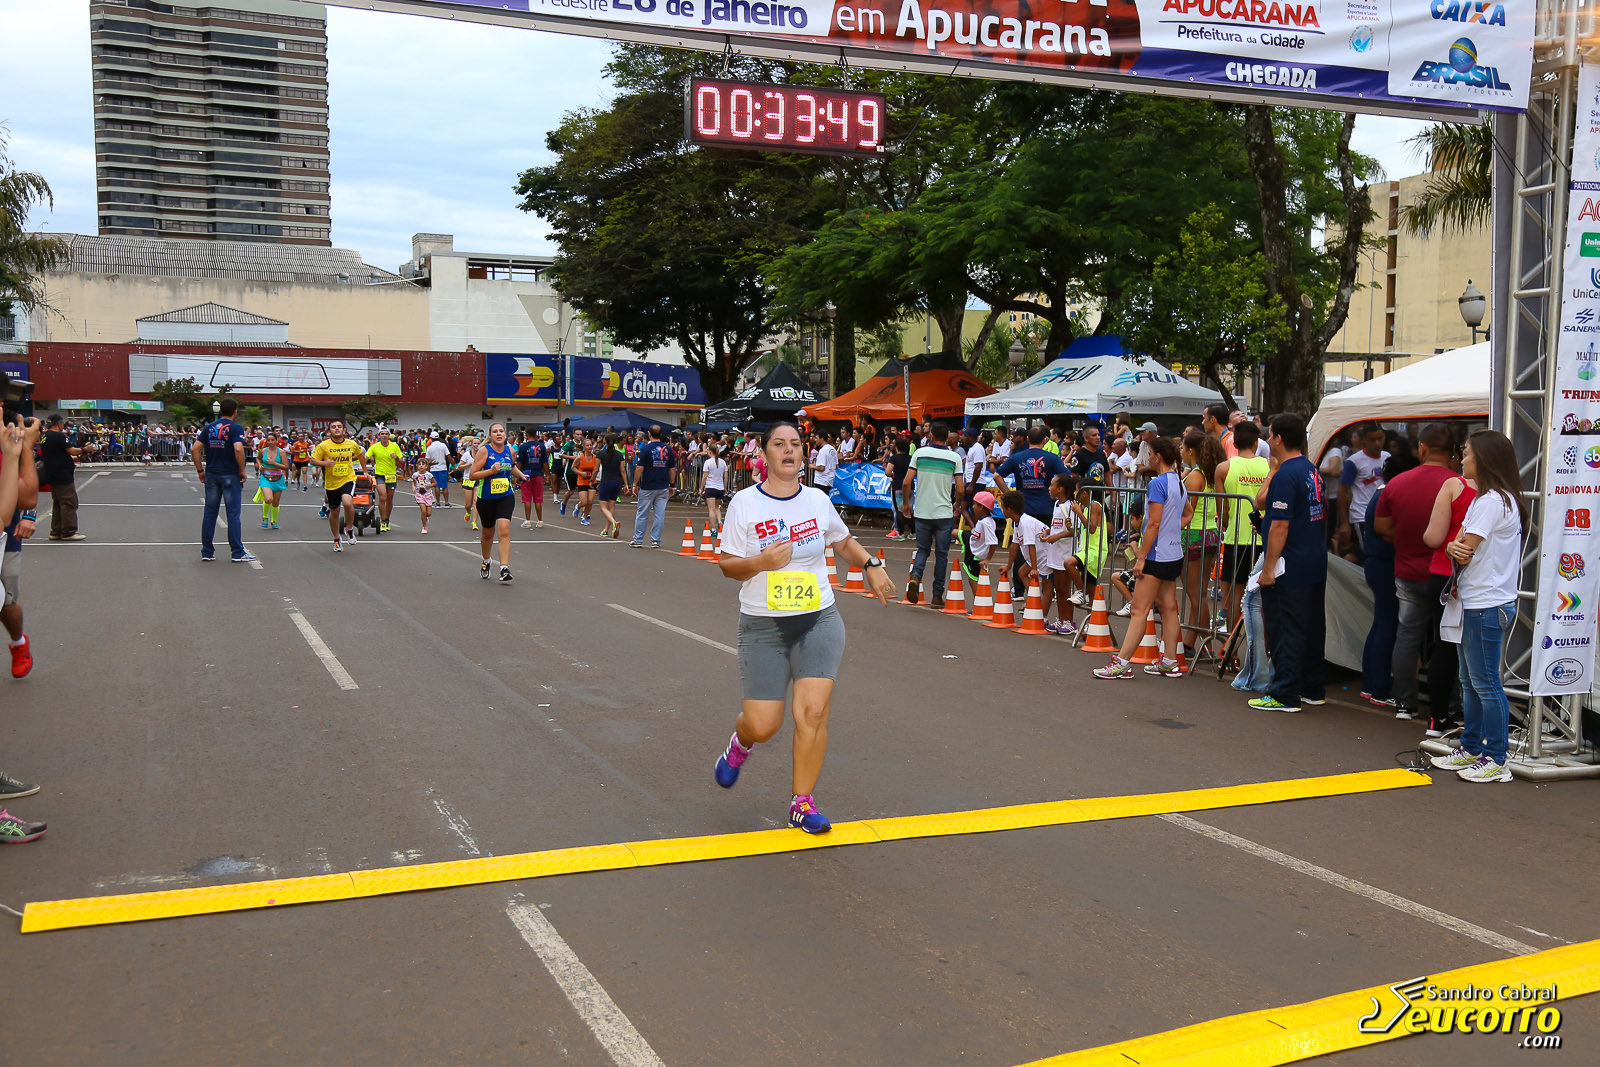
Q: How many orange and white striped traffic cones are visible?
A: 14